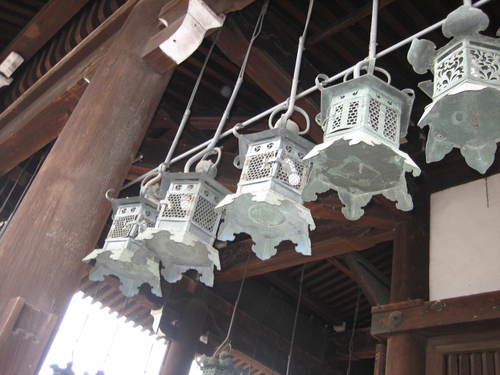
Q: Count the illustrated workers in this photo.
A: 0